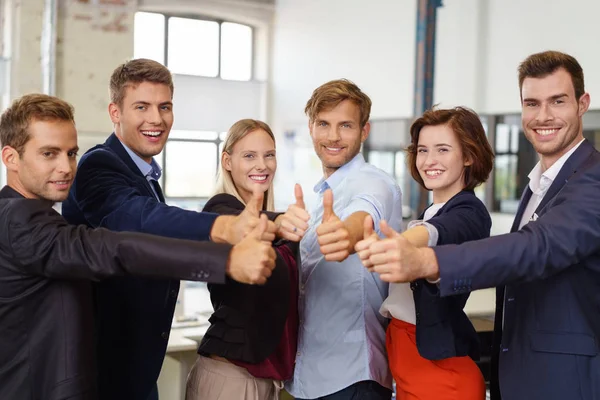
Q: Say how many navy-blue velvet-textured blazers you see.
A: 1